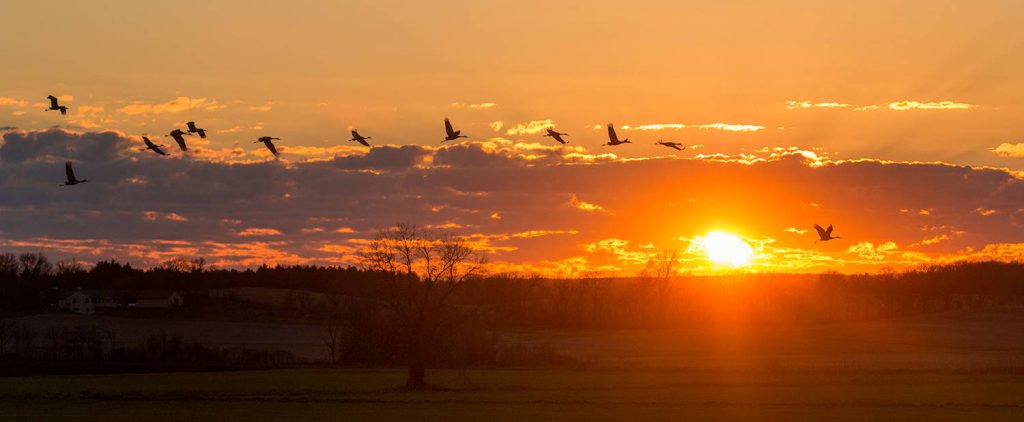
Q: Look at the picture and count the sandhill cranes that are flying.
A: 12